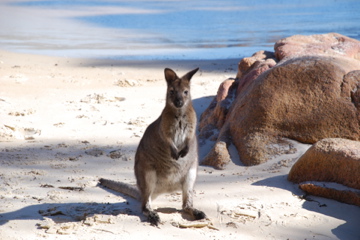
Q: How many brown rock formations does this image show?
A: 2